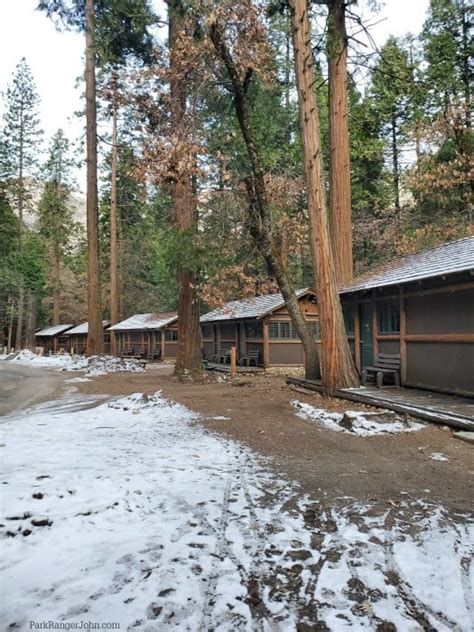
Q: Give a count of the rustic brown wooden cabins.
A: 5